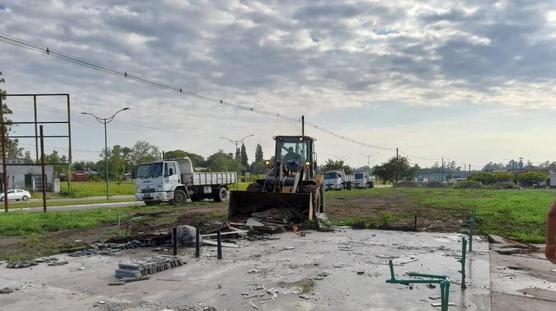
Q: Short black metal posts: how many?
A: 3